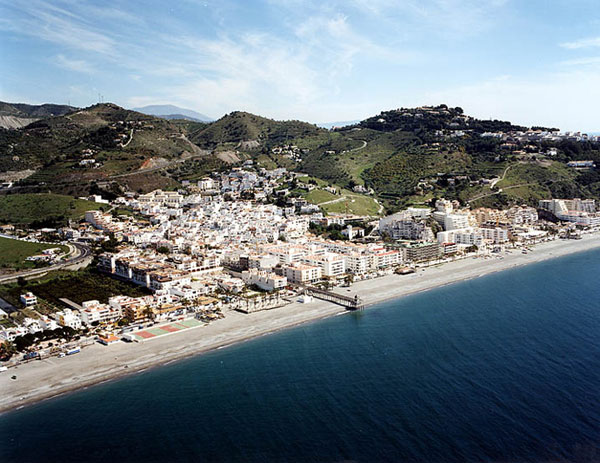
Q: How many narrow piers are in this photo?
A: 1